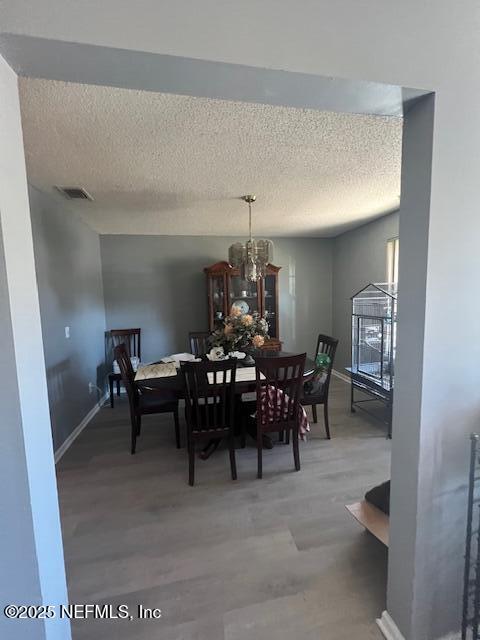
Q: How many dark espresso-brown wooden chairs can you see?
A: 6